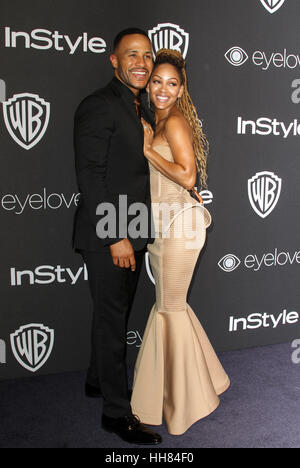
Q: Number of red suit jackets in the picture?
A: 0